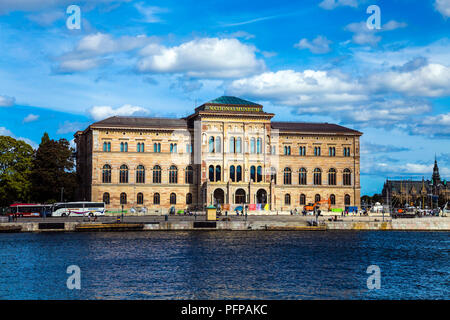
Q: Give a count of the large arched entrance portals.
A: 3